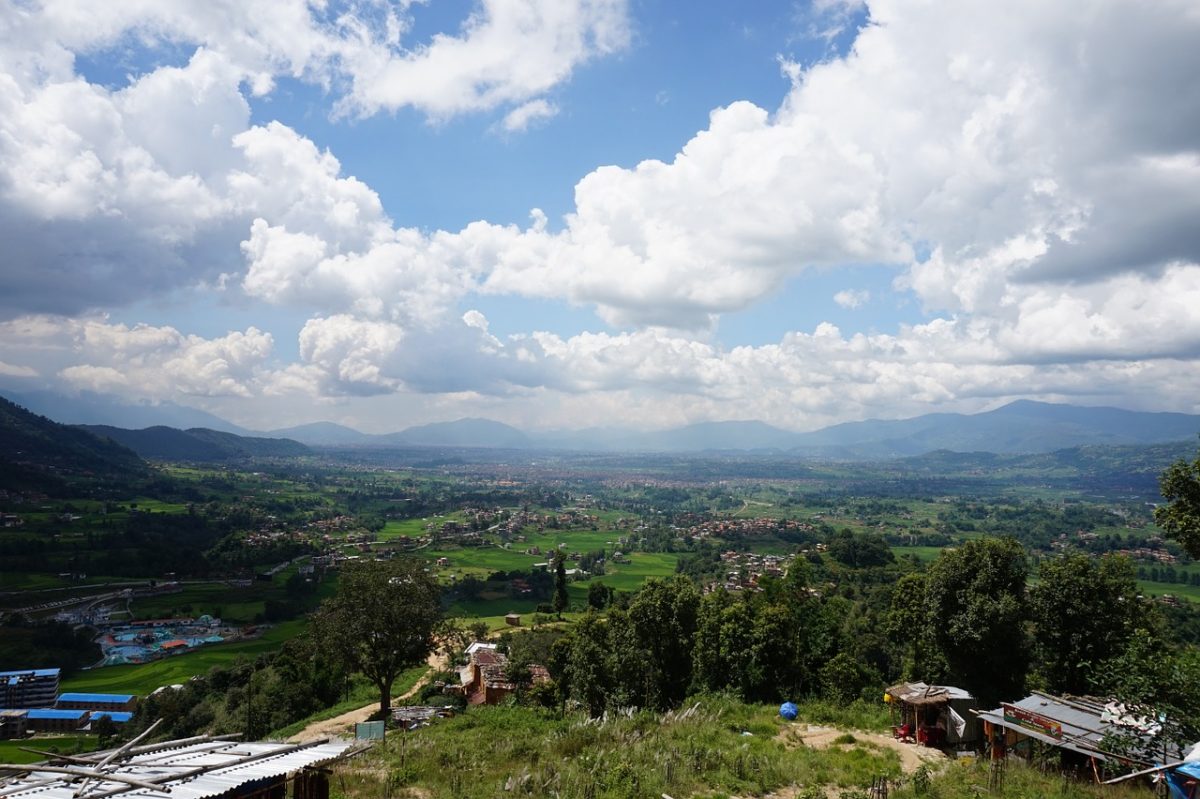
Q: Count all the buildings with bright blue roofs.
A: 4